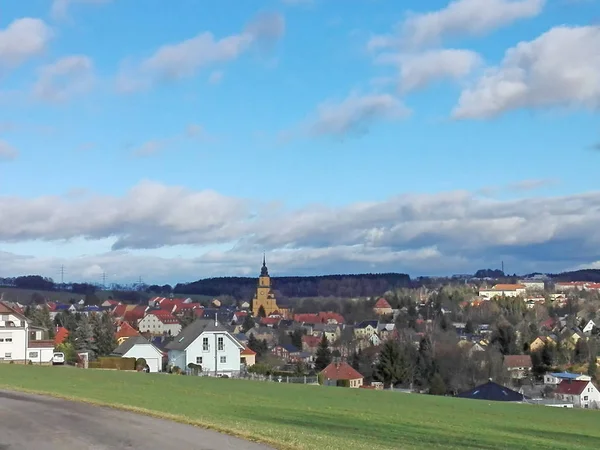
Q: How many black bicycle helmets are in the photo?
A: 0